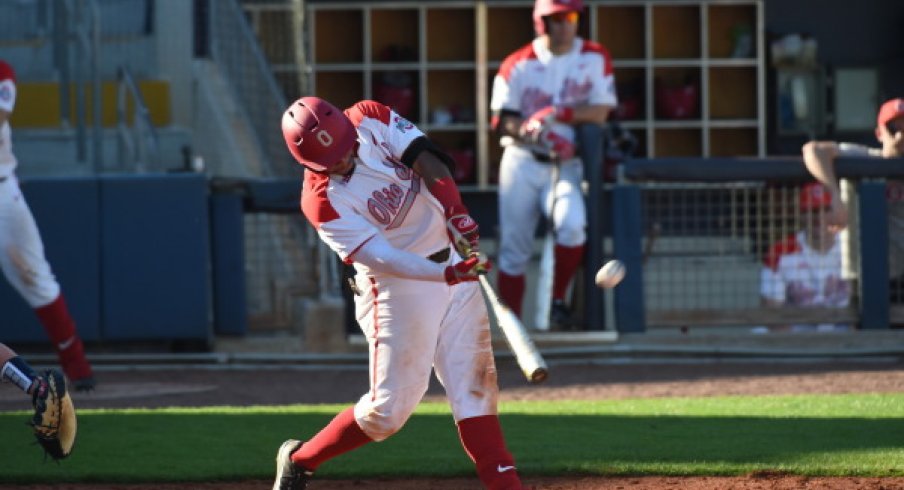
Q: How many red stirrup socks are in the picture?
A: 5